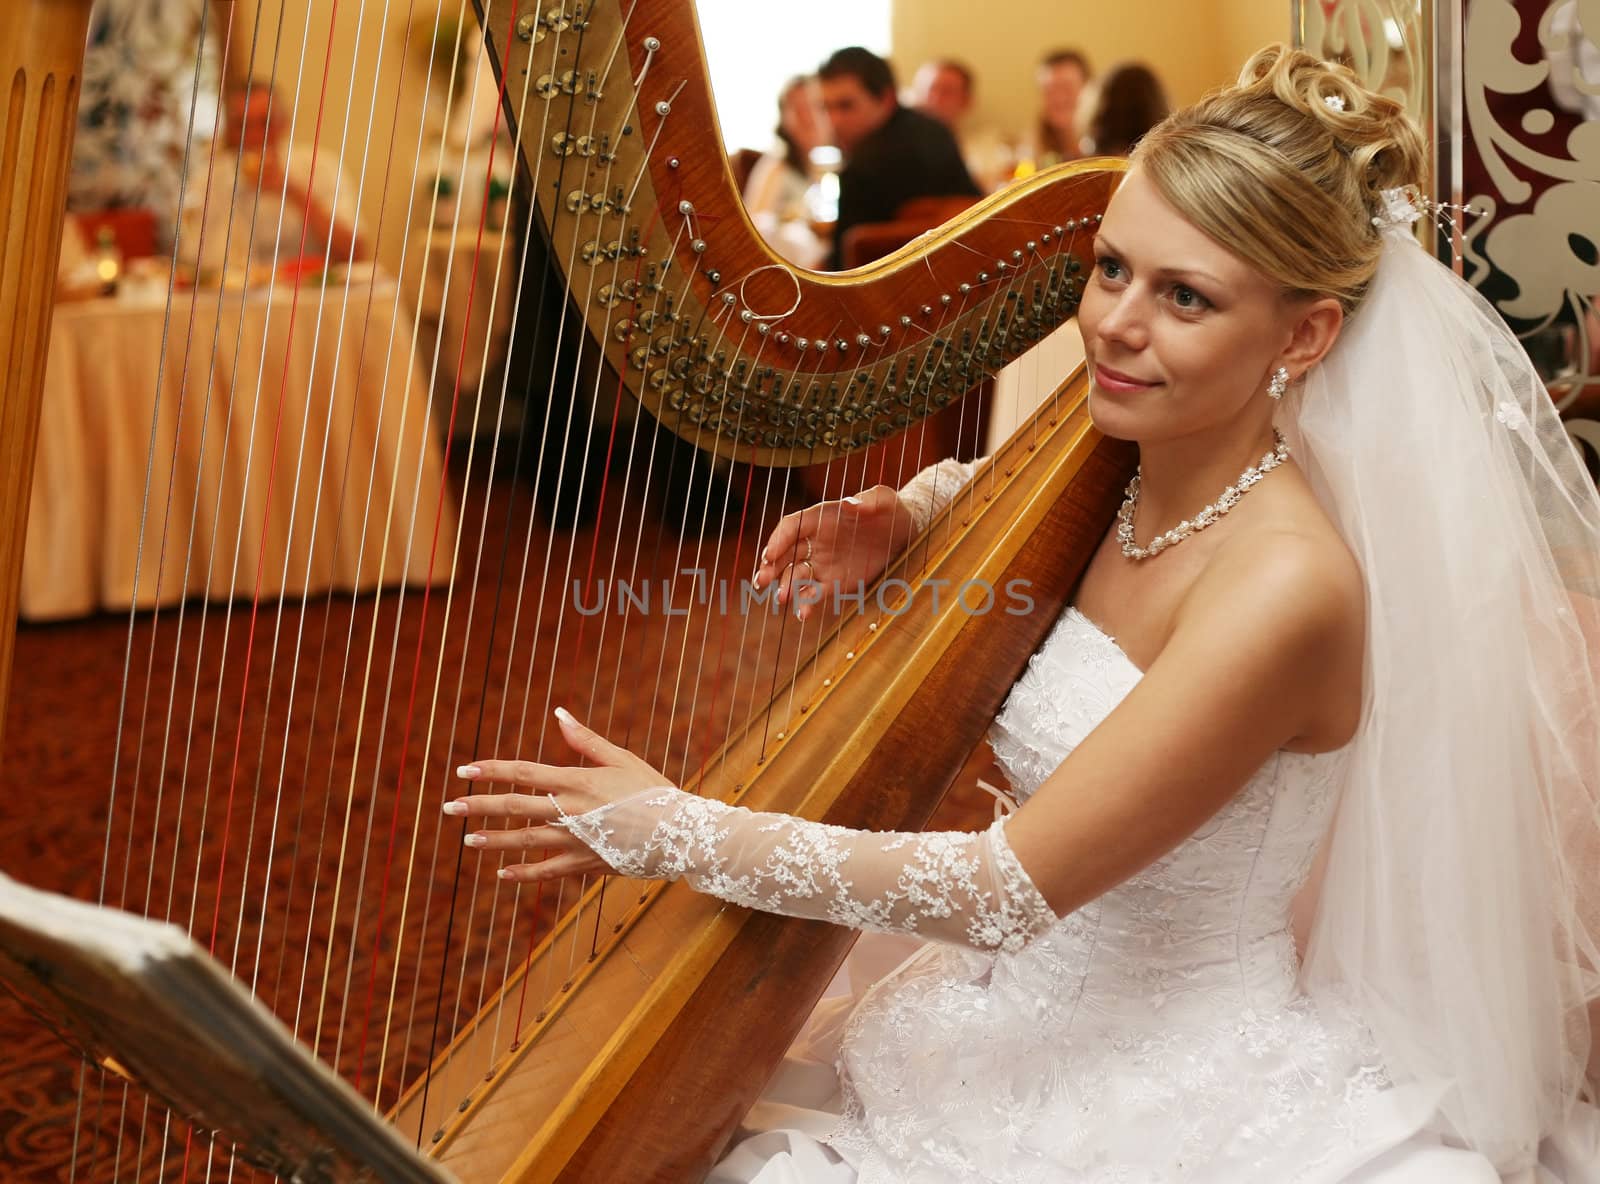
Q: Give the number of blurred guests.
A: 6